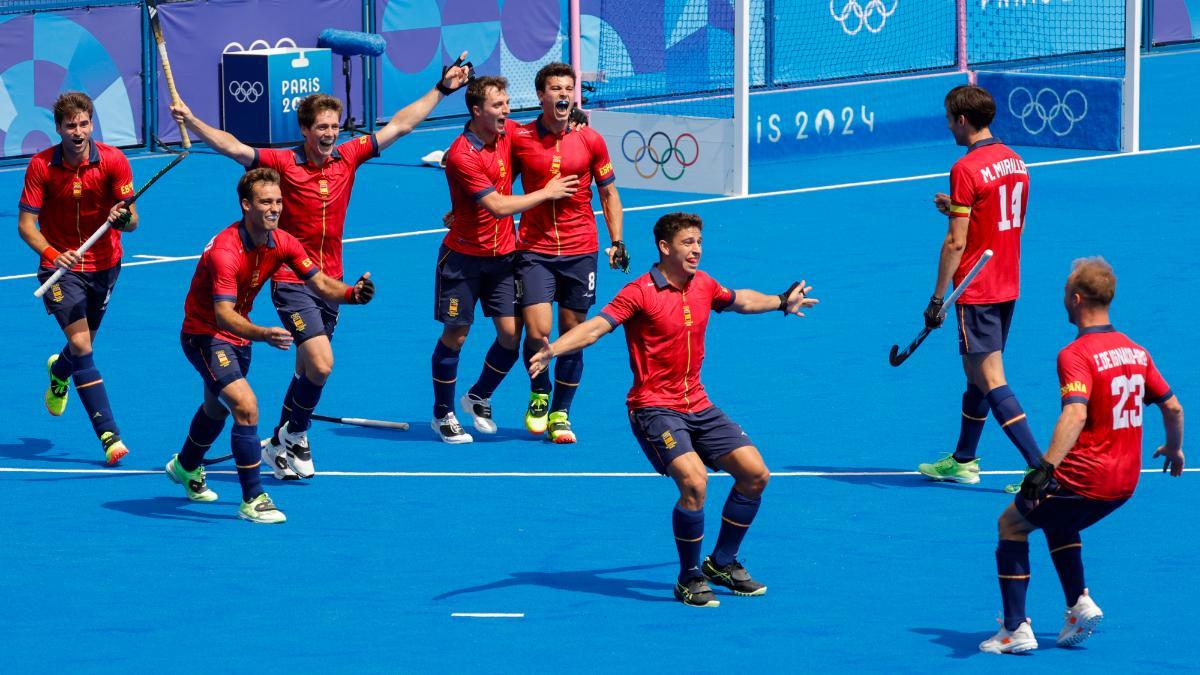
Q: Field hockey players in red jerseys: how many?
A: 8